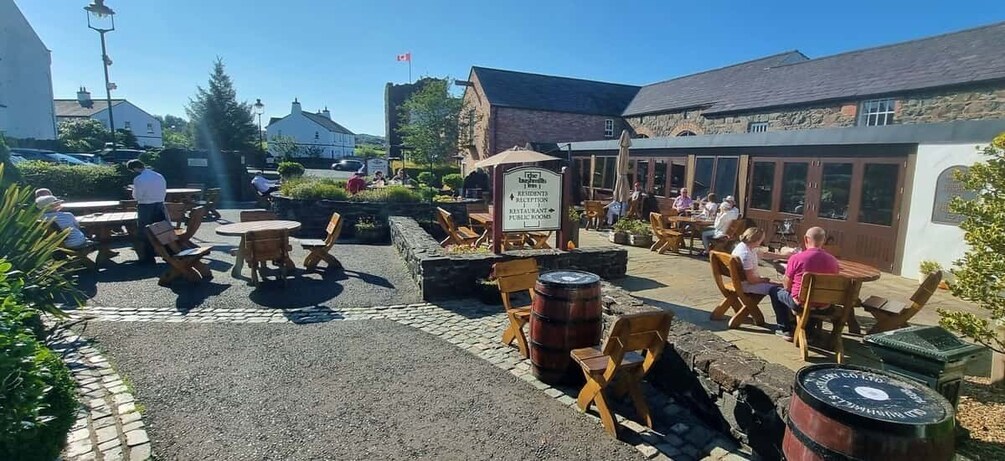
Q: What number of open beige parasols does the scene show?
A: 1